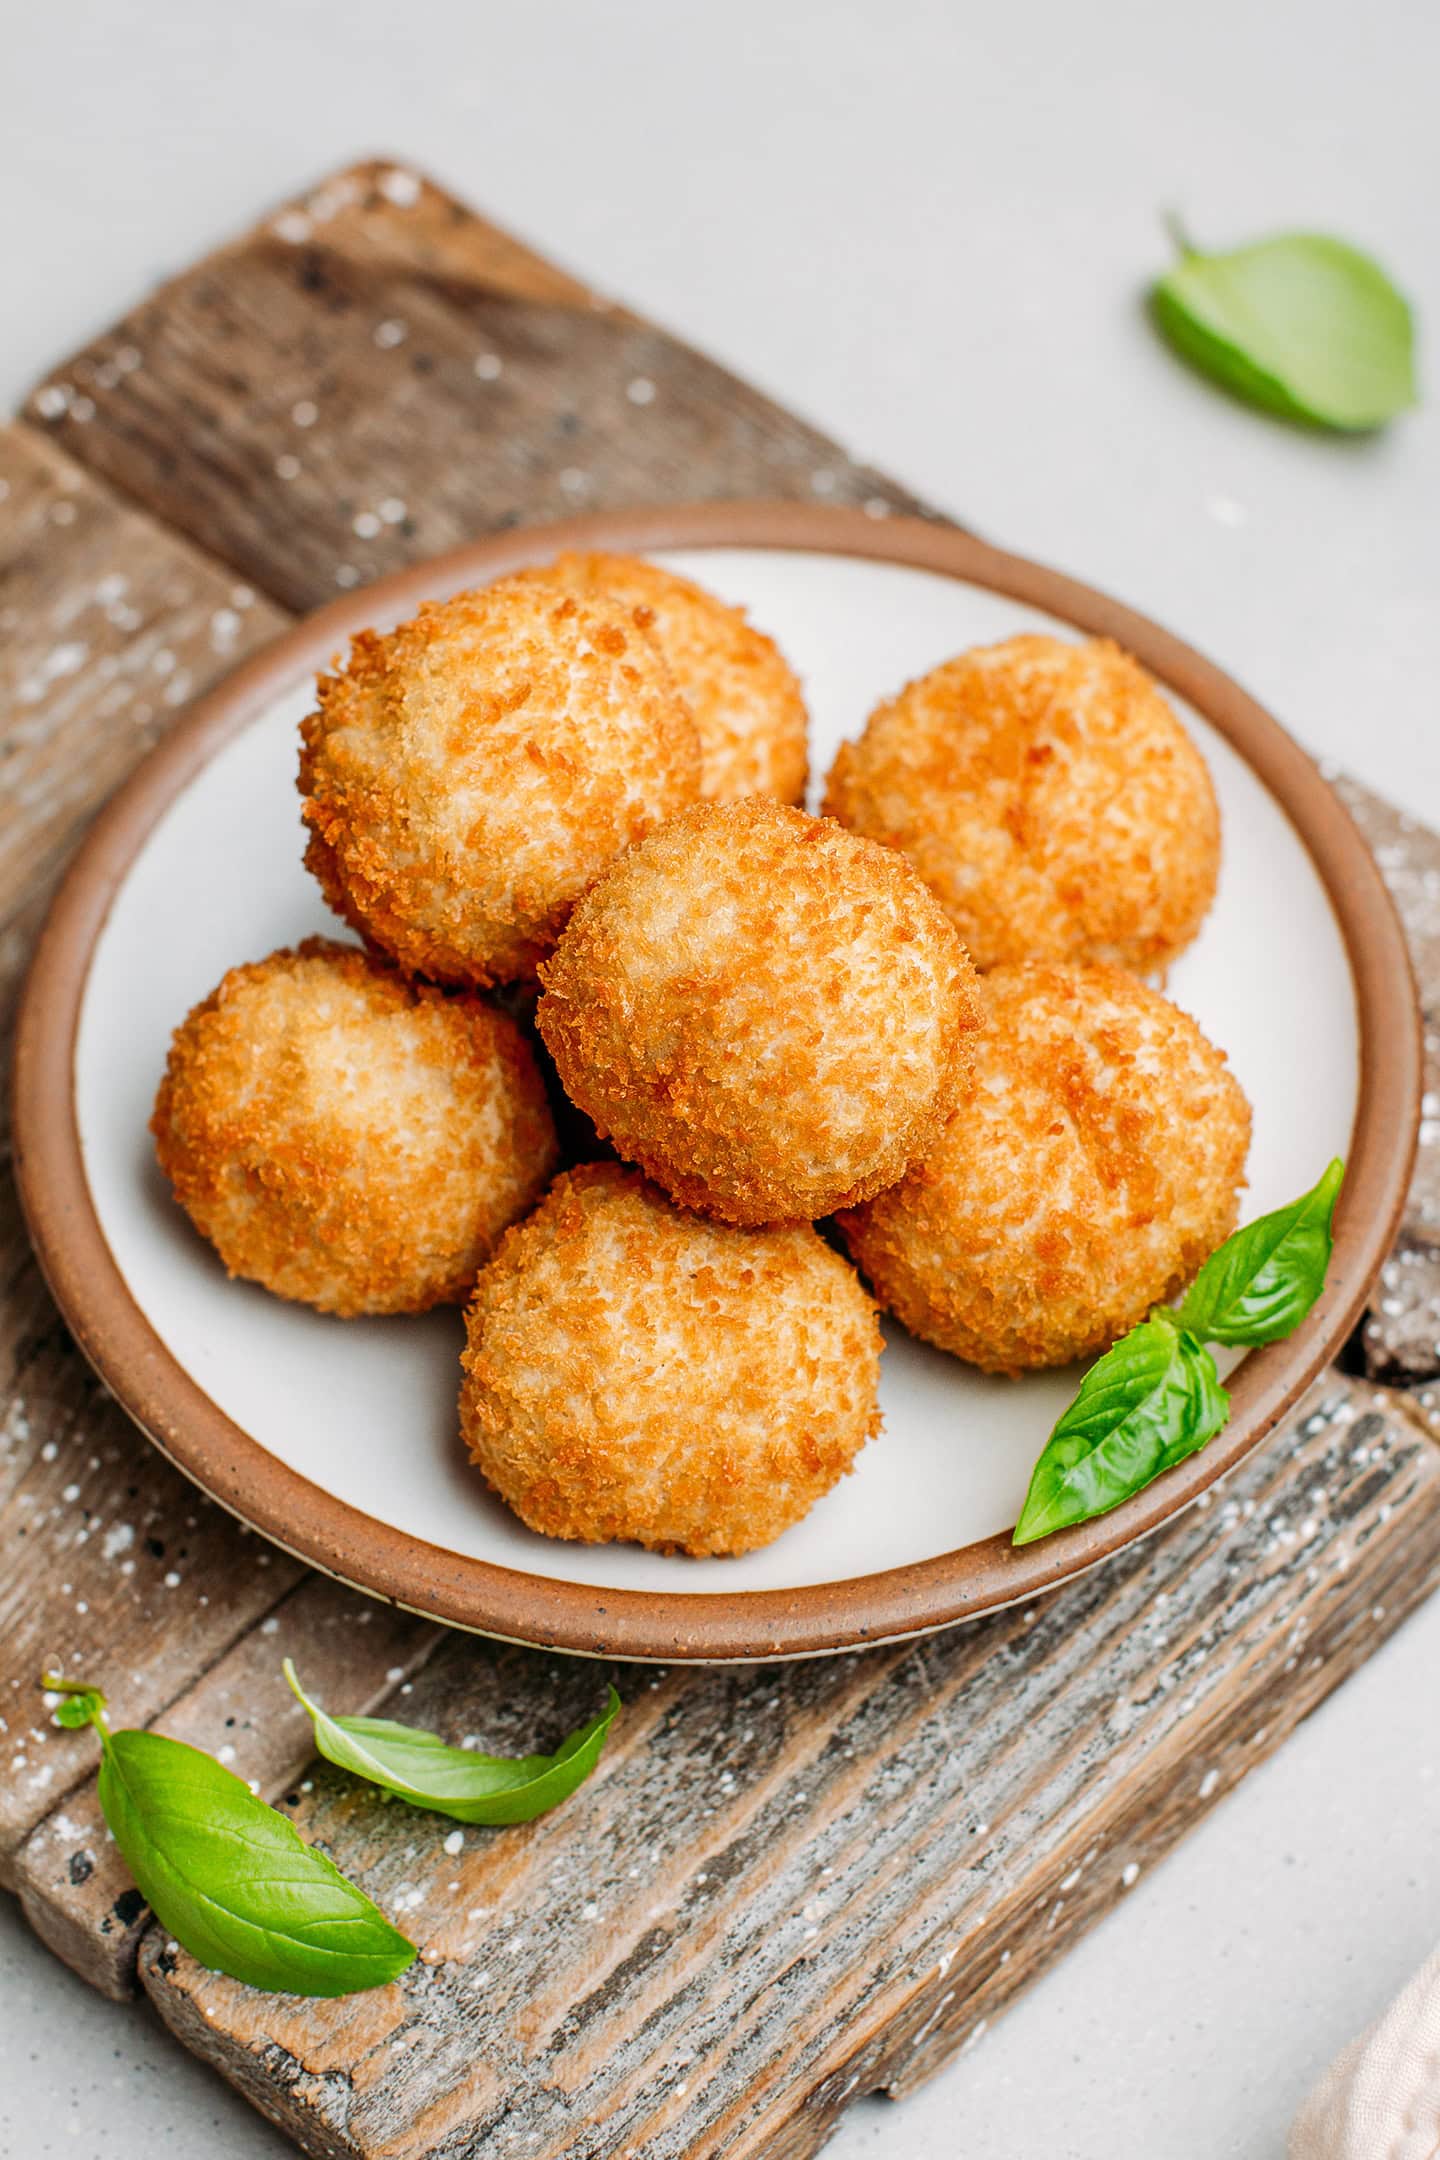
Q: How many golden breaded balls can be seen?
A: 7